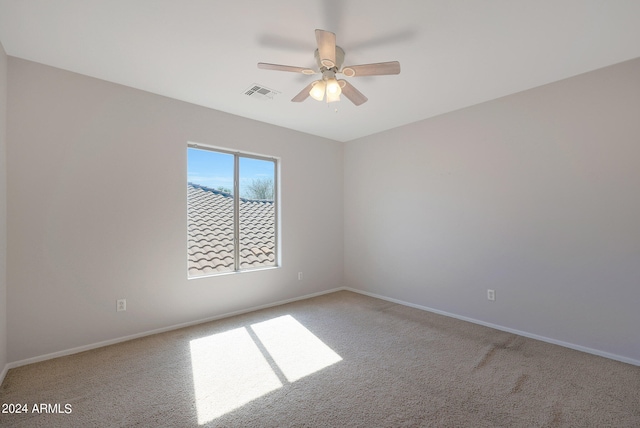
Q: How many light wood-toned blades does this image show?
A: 5